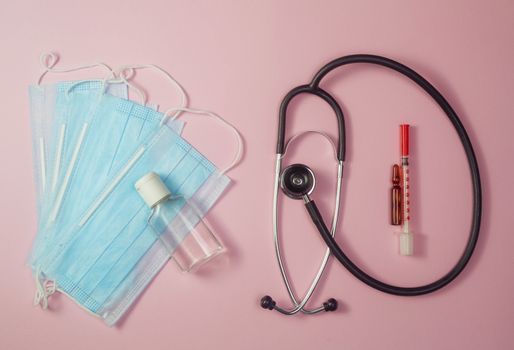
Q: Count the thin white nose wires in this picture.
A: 4